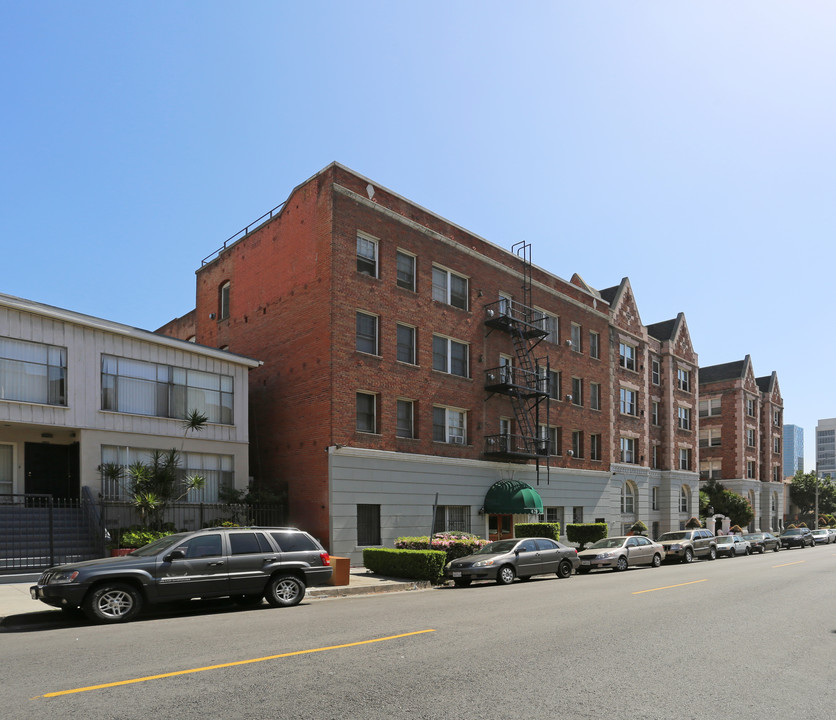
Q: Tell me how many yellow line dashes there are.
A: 3